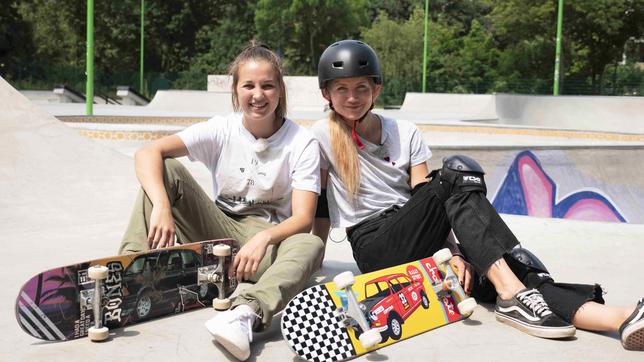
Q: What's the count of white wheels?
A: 8